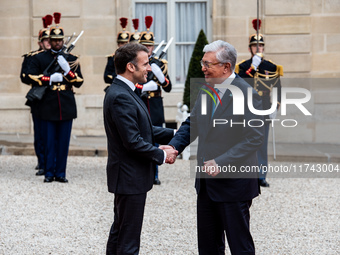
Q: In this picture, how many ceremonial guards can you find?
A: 7